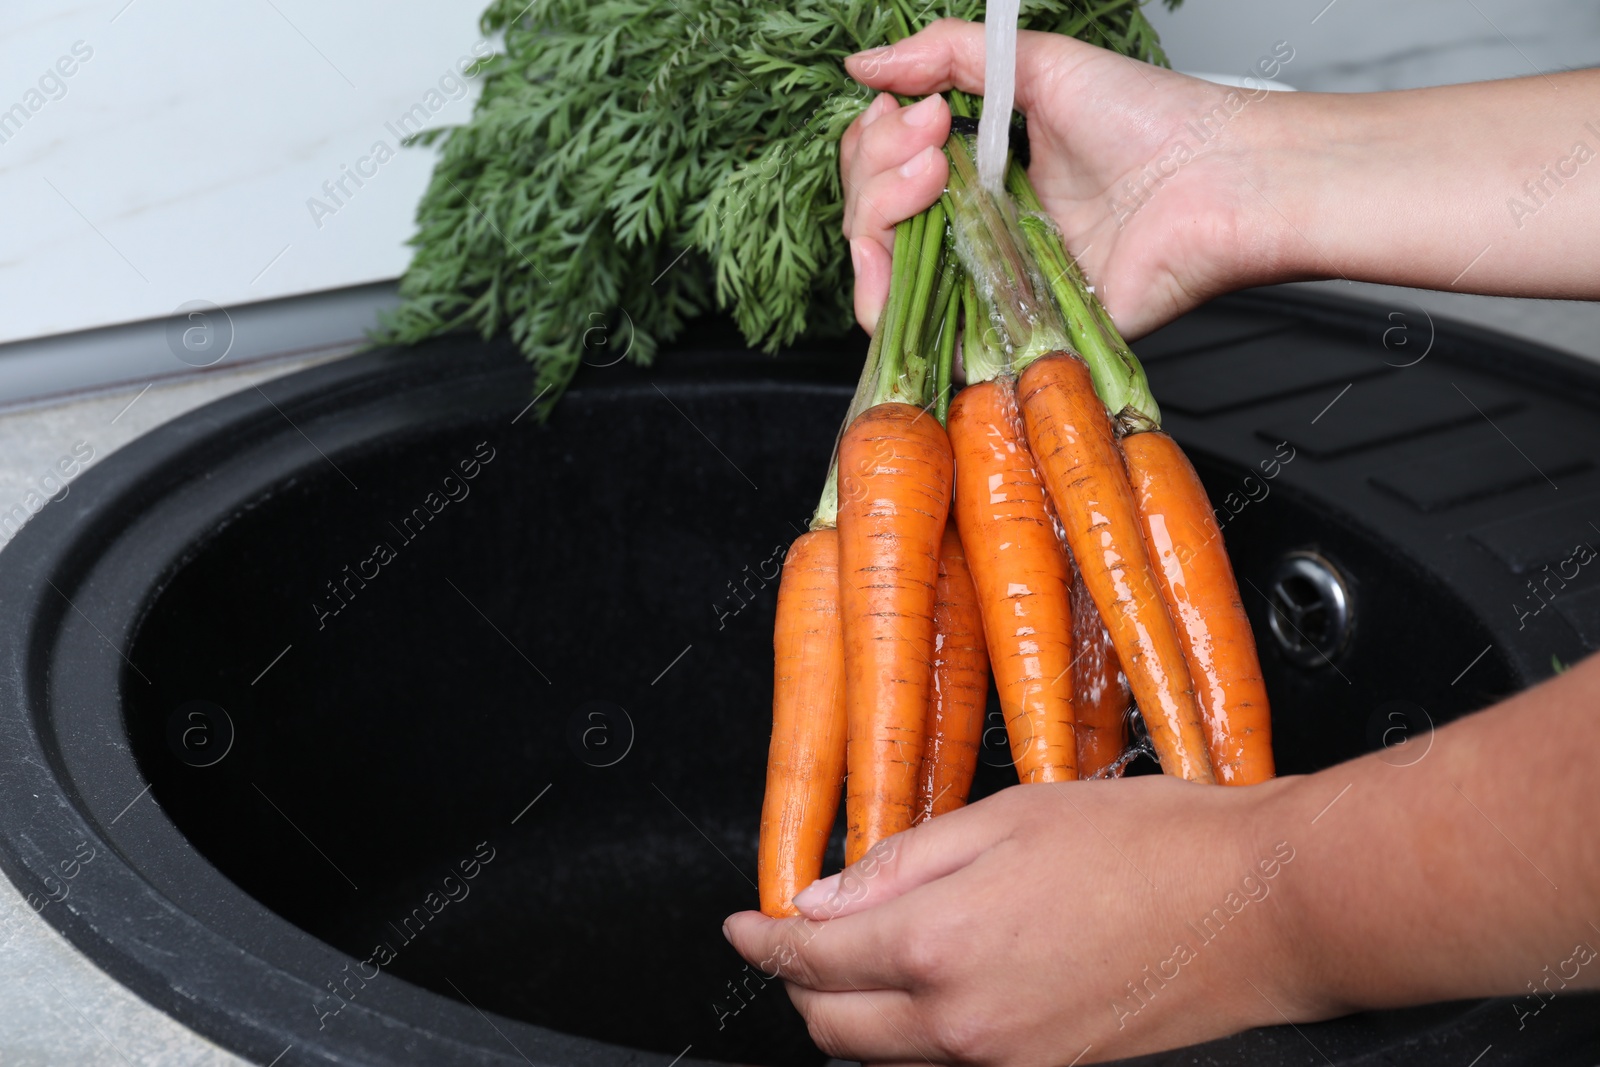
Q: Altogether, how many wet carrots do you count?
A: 7